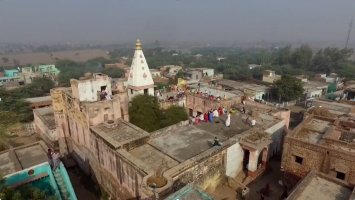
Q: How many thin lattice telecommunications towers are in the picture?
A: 1